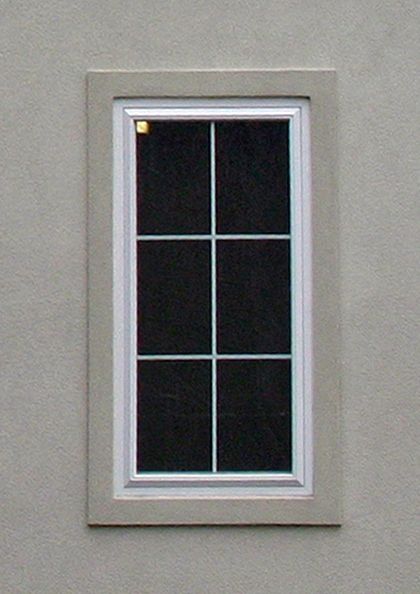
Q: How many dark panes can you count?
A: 6